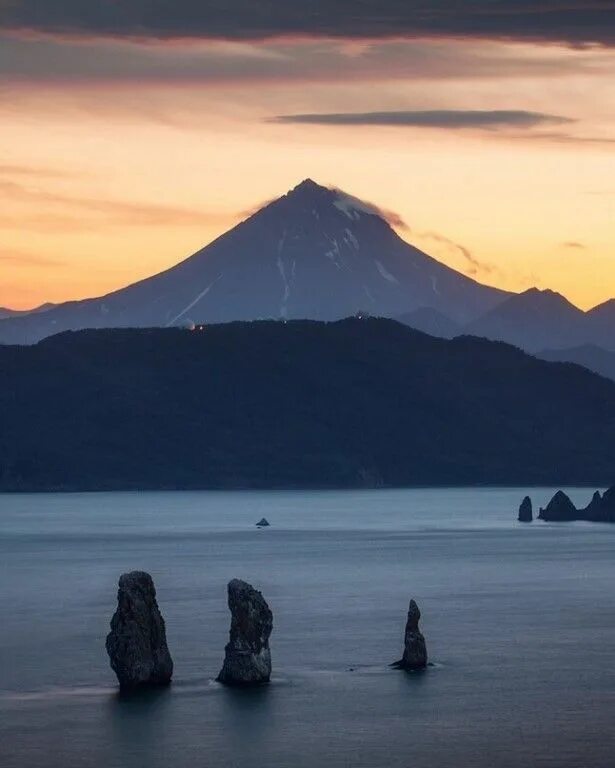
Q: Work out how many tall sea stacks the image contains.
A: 3